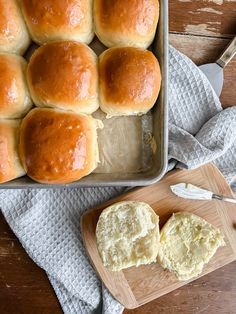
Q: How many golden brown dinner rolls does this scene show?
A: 8